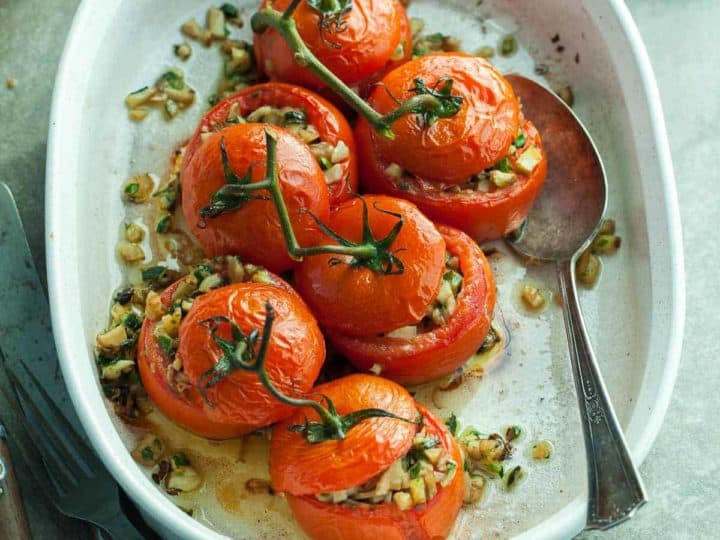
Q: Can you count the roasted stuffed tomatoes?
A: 6